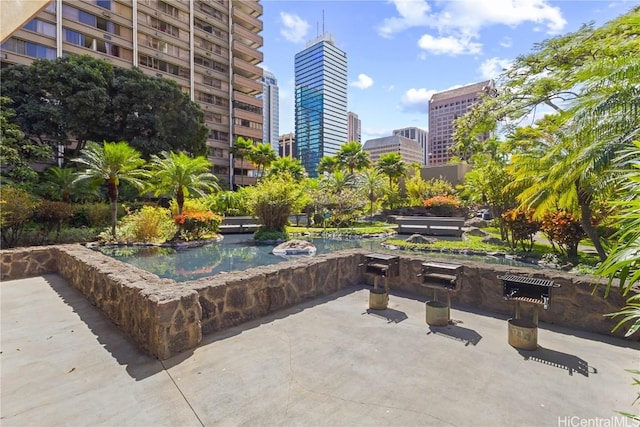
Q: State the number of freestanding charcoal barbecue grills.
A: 3